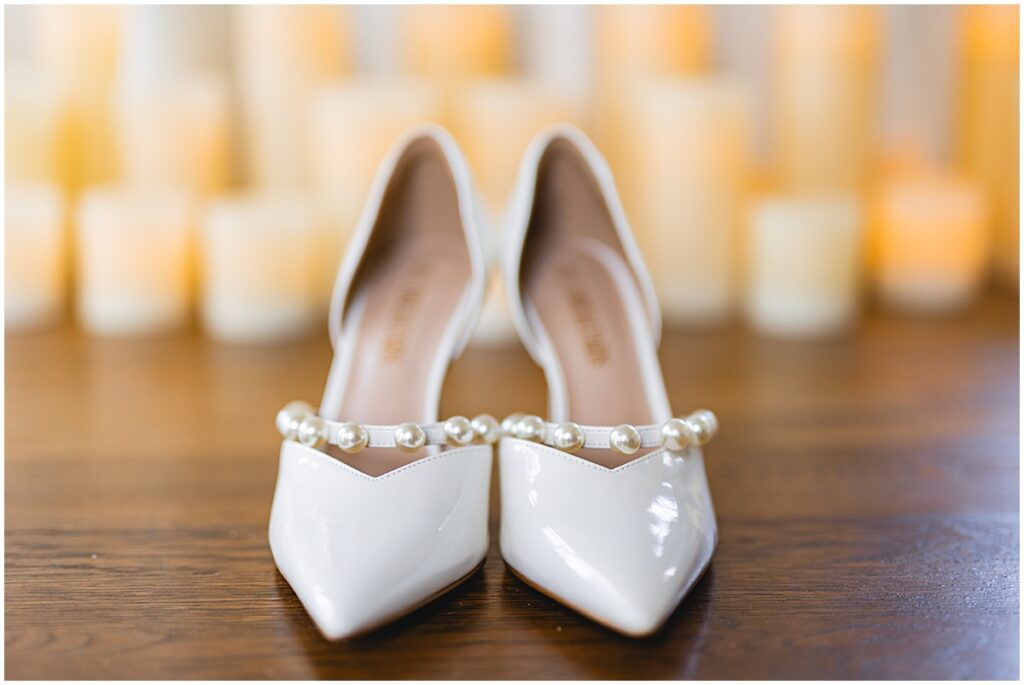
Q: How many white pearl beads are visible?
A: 14